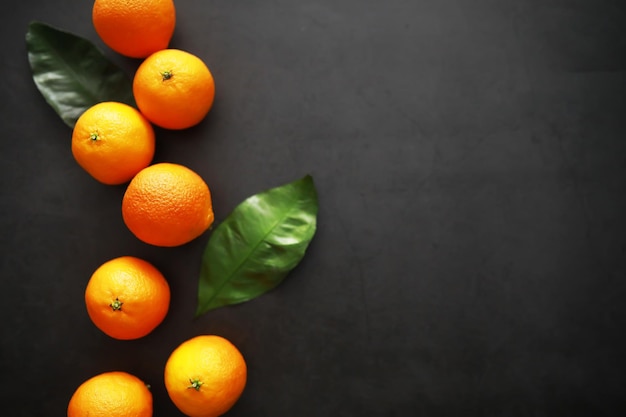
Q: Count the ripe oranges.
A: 7